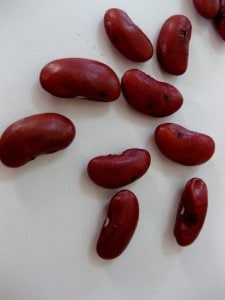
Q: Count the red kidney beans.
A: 11